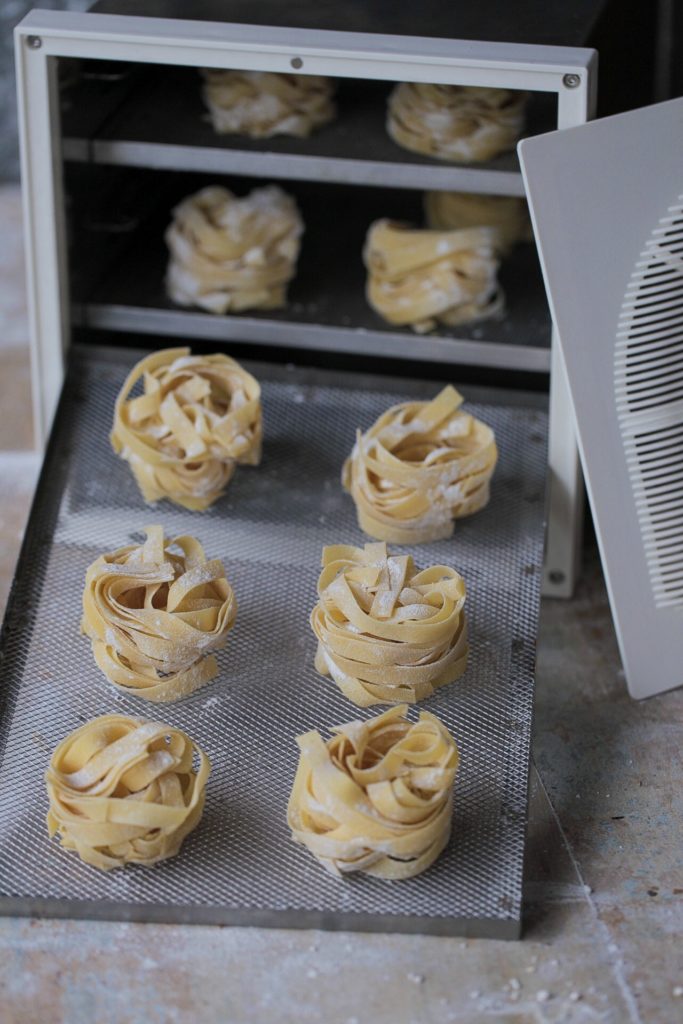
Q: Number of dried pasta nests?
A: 11